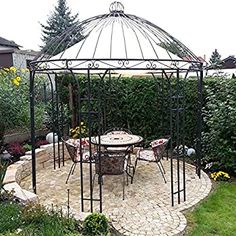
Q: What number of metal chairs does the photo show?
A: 4